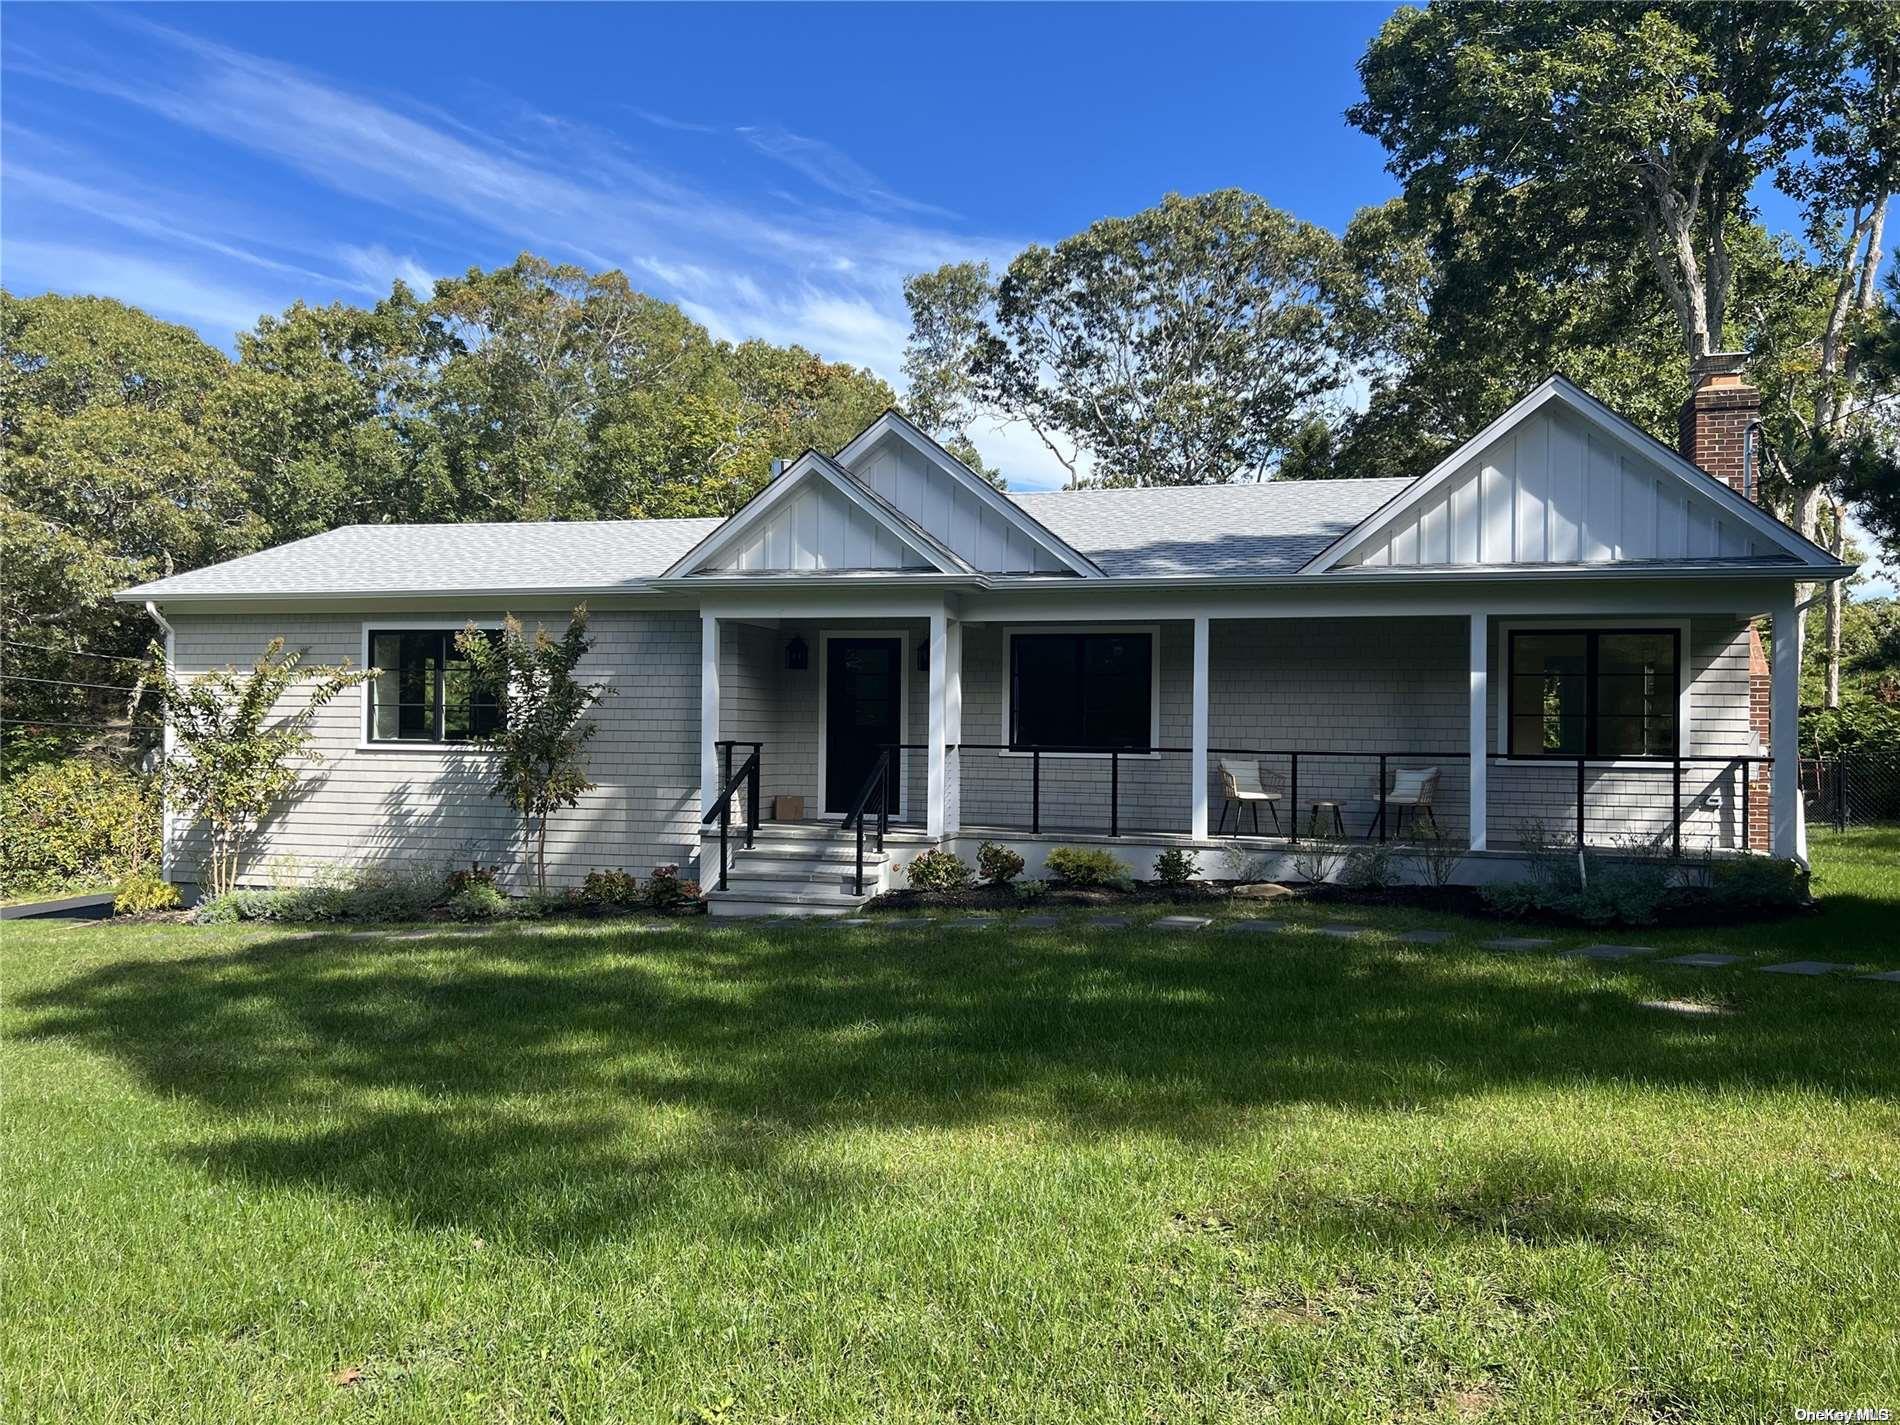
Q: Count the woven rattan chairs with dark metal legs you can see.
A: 2